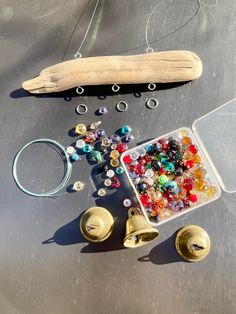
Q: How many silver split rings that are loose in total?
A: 3